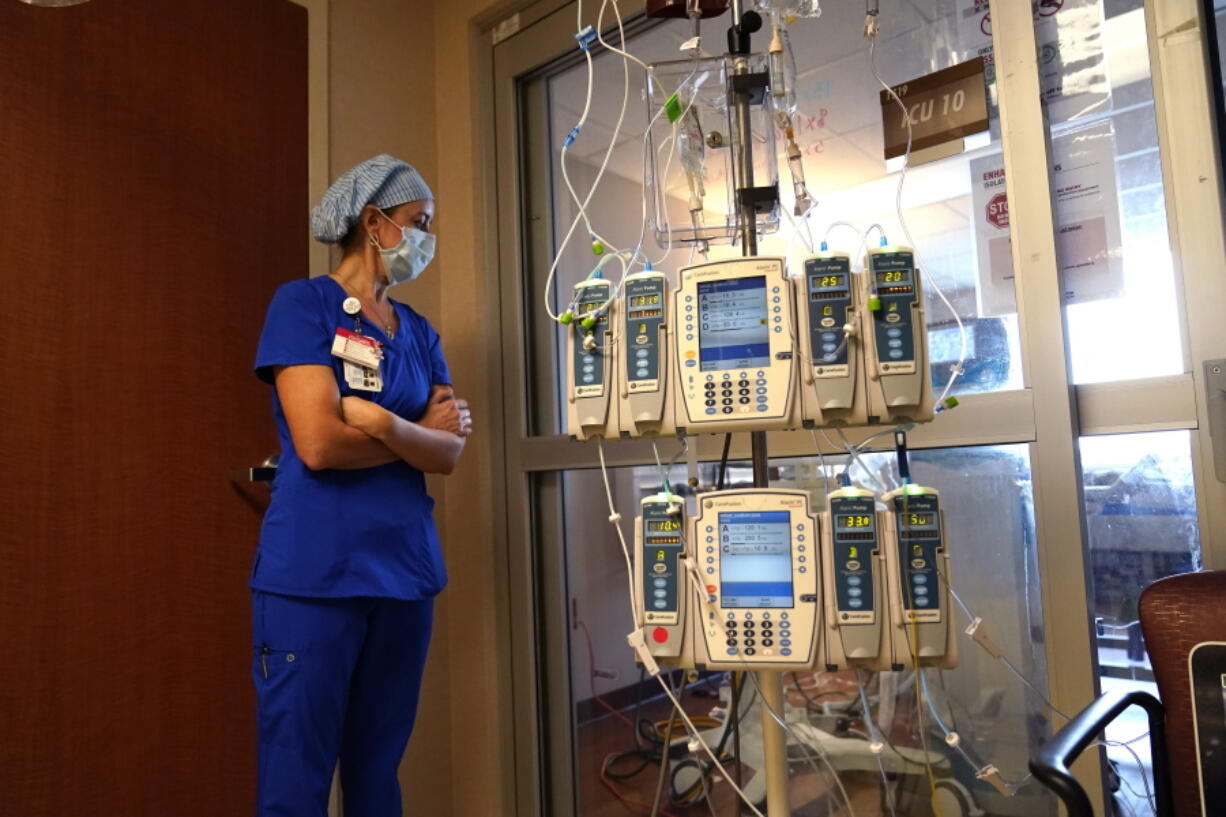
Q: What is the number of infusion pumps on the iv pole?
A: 7